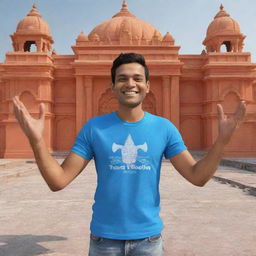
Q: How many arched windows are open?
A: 2